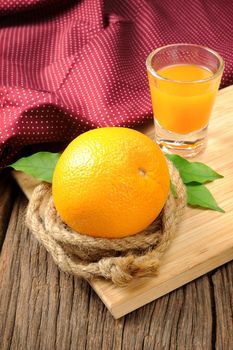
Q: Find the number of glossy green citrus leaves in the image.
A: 3